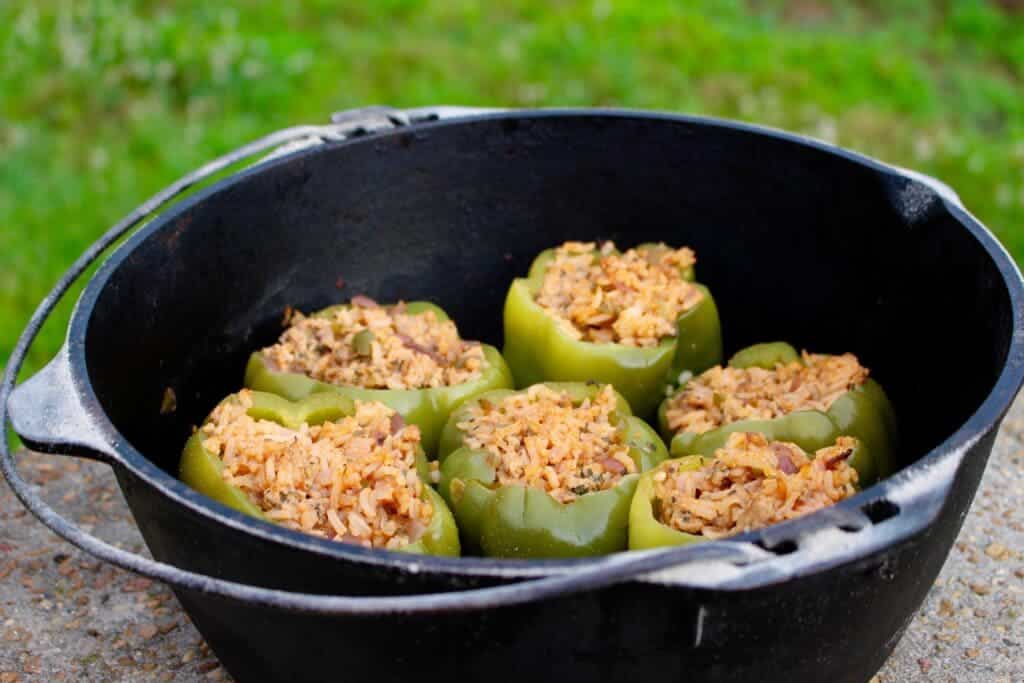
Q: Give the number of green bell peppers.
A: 6